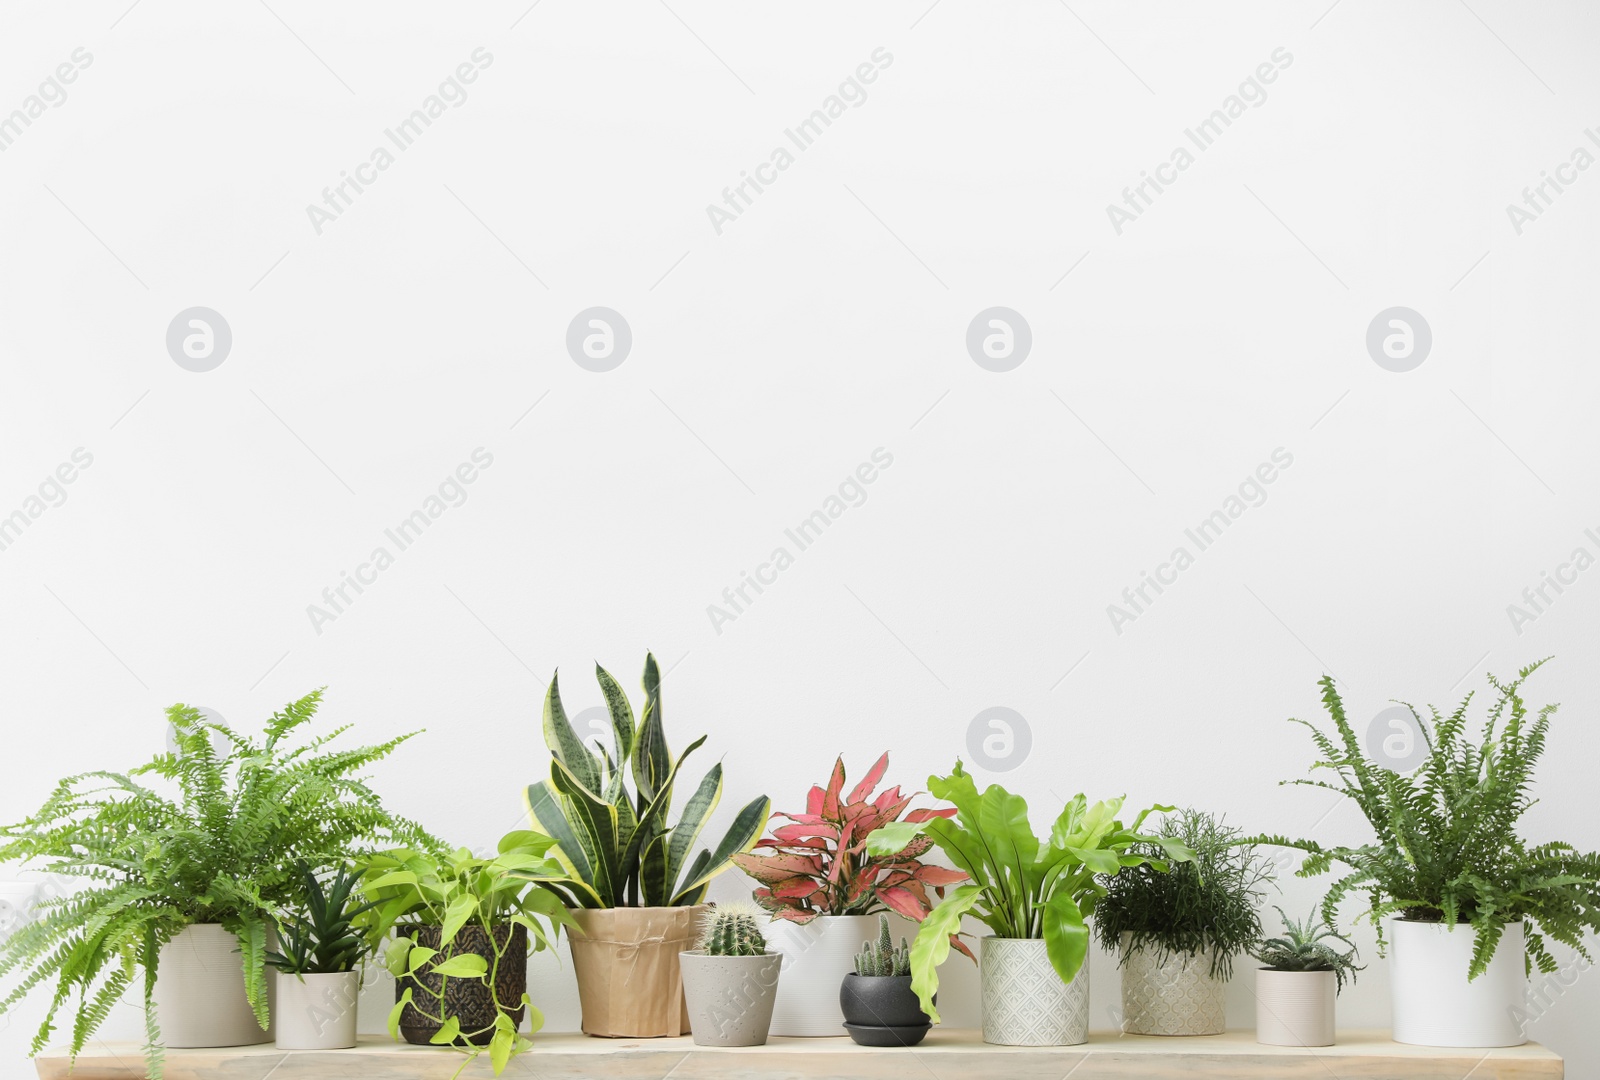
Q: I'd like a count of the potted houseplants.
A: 11